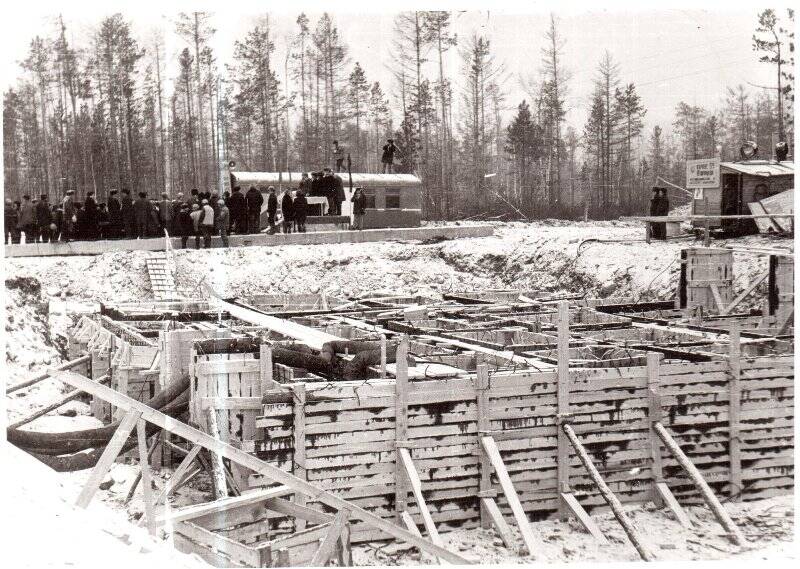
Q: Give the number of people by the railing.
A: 2